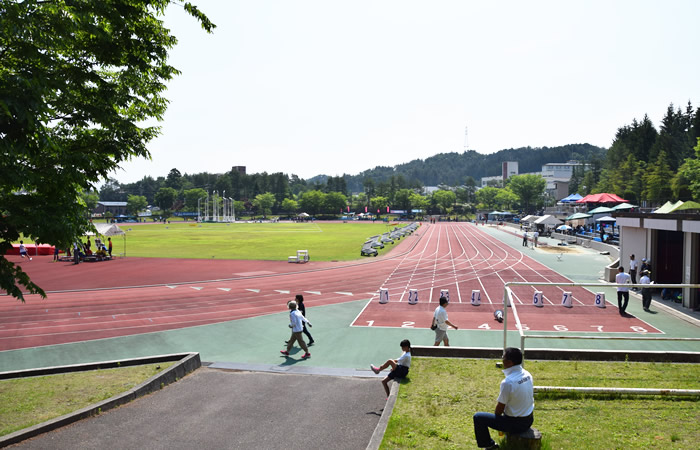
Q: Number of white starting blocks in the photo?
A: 8